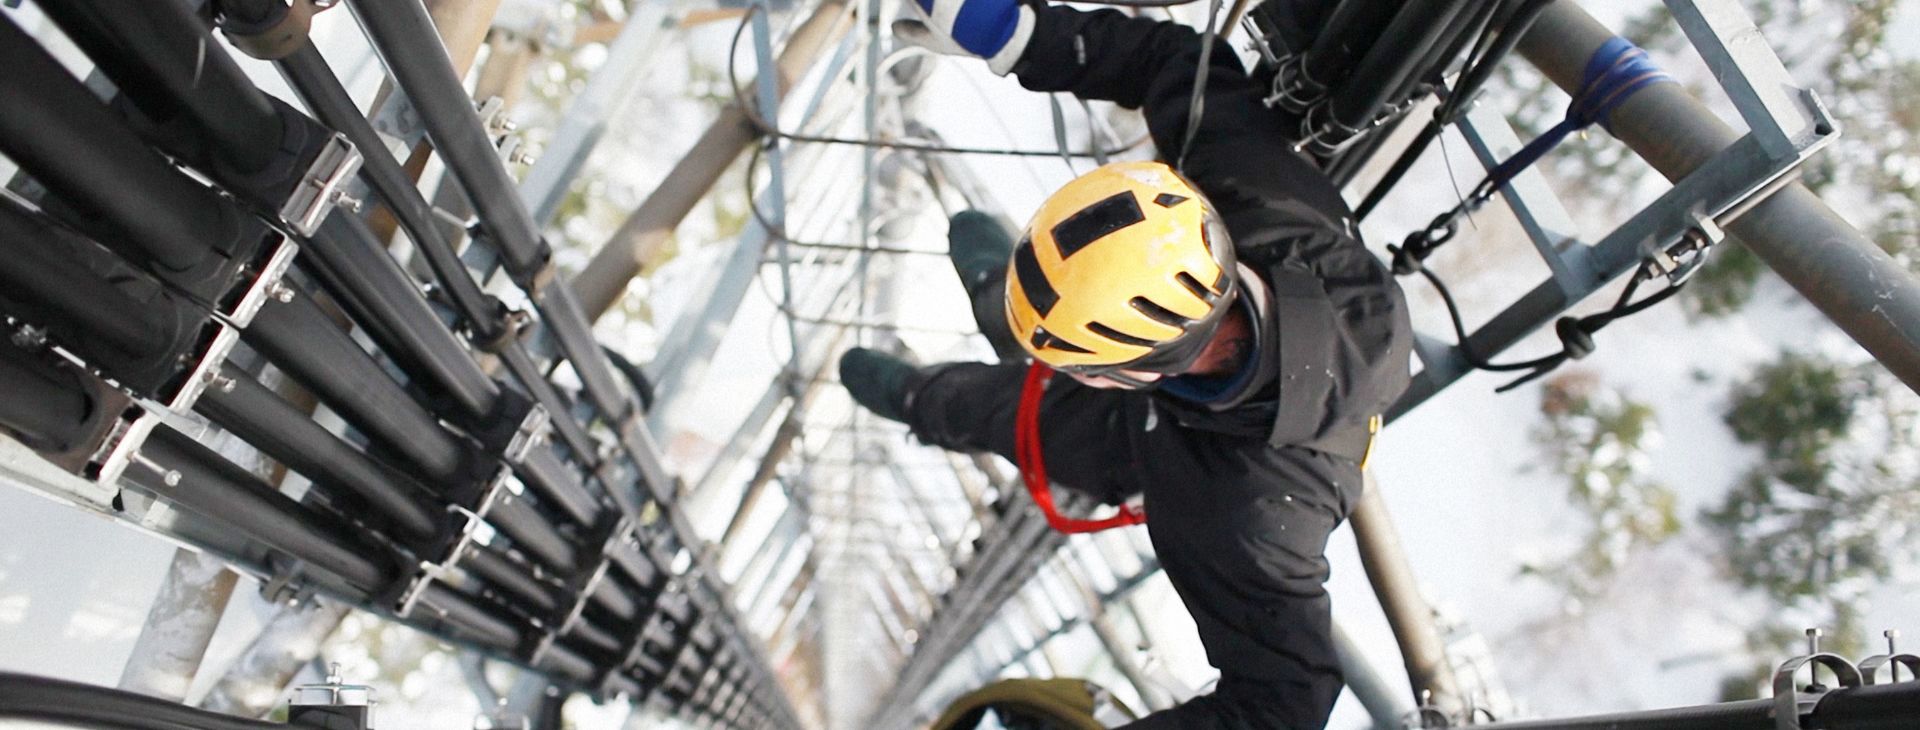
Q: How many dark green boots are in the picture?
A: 2